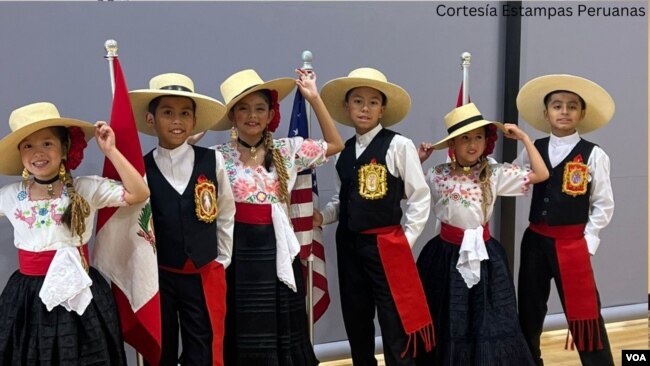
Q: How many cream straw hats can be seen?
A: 6